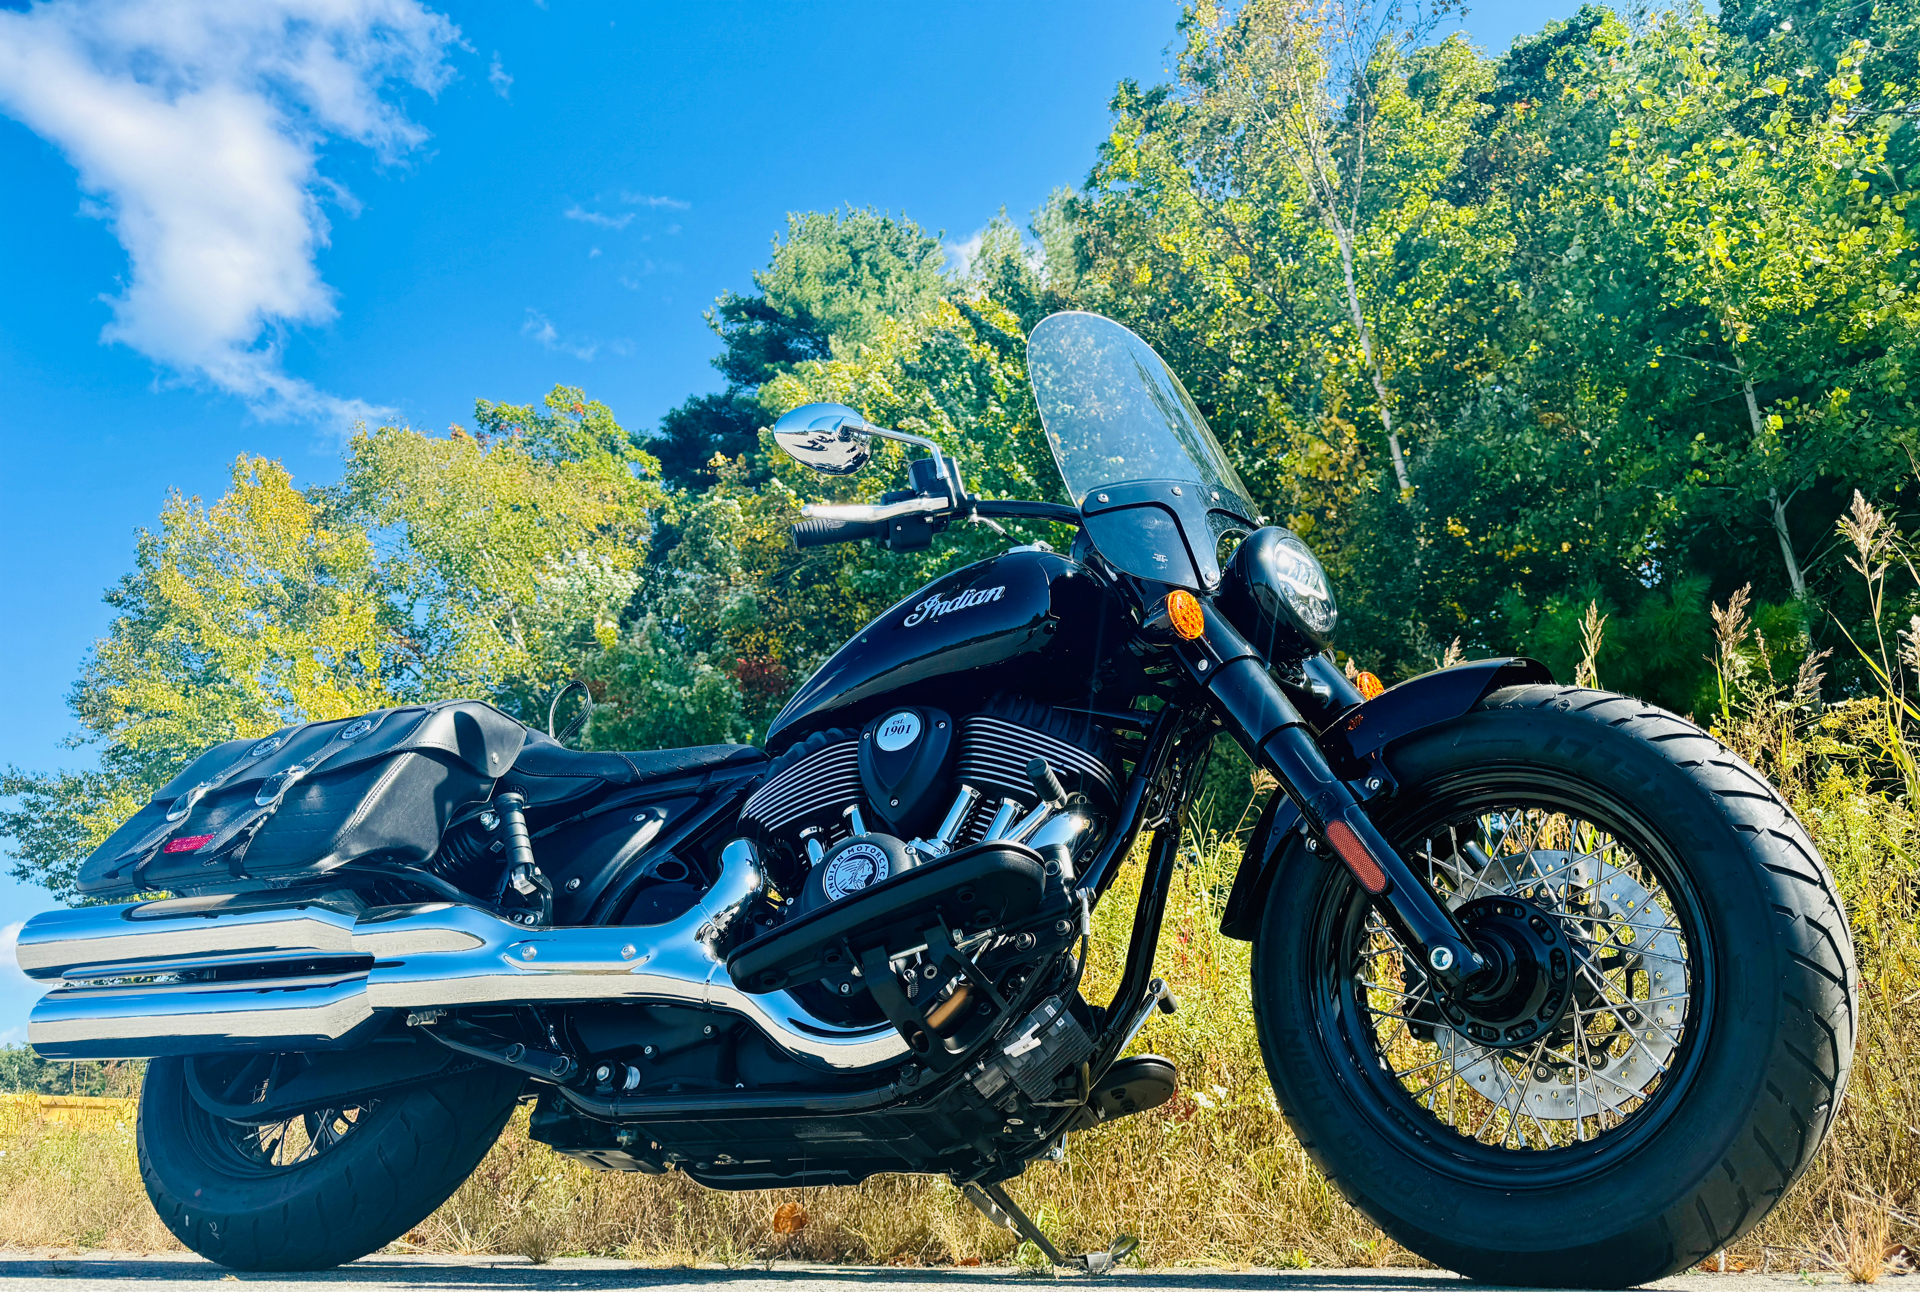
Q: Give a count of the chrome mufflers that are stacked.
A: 2